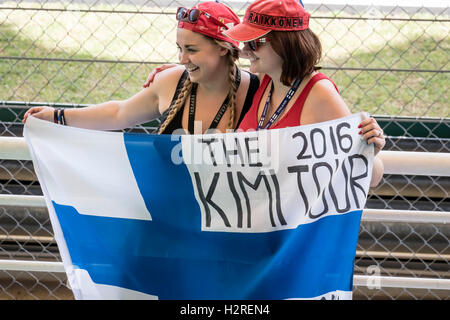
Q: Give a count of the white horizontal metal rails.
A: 3